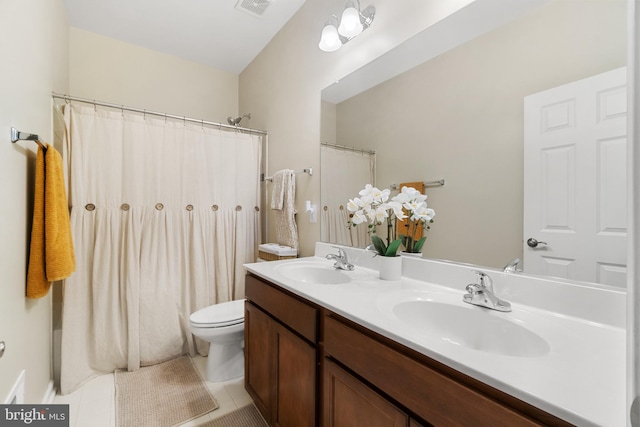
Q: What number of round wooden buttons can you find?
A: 7